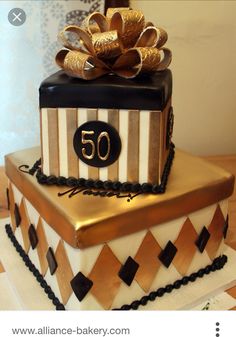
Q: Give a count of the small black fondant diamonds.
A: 9